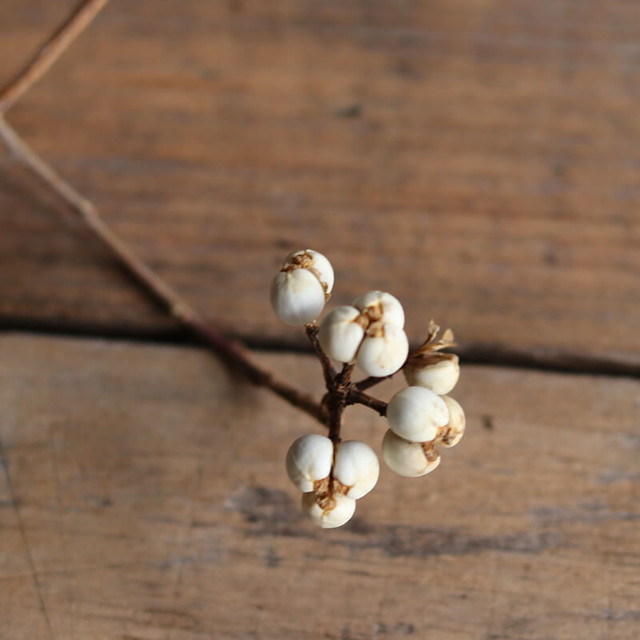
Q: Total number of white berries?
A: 12